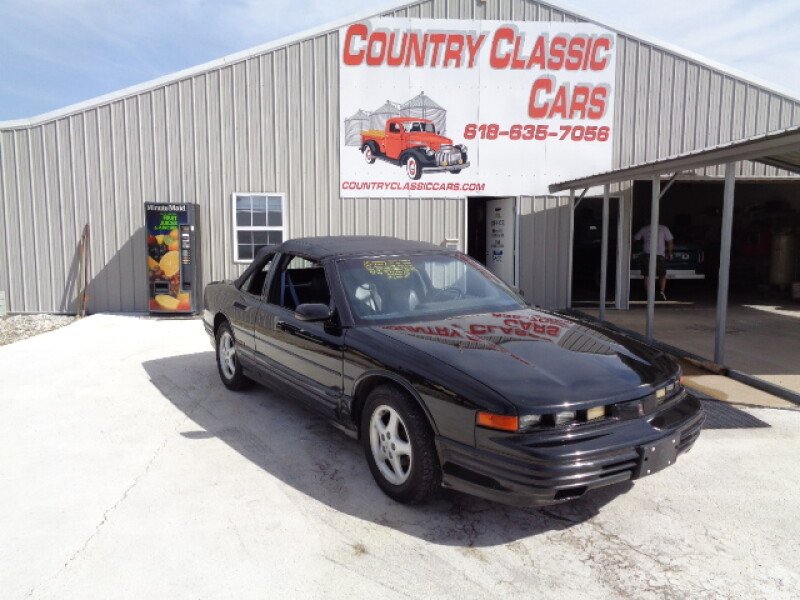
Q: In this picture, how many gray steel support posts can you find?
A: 4